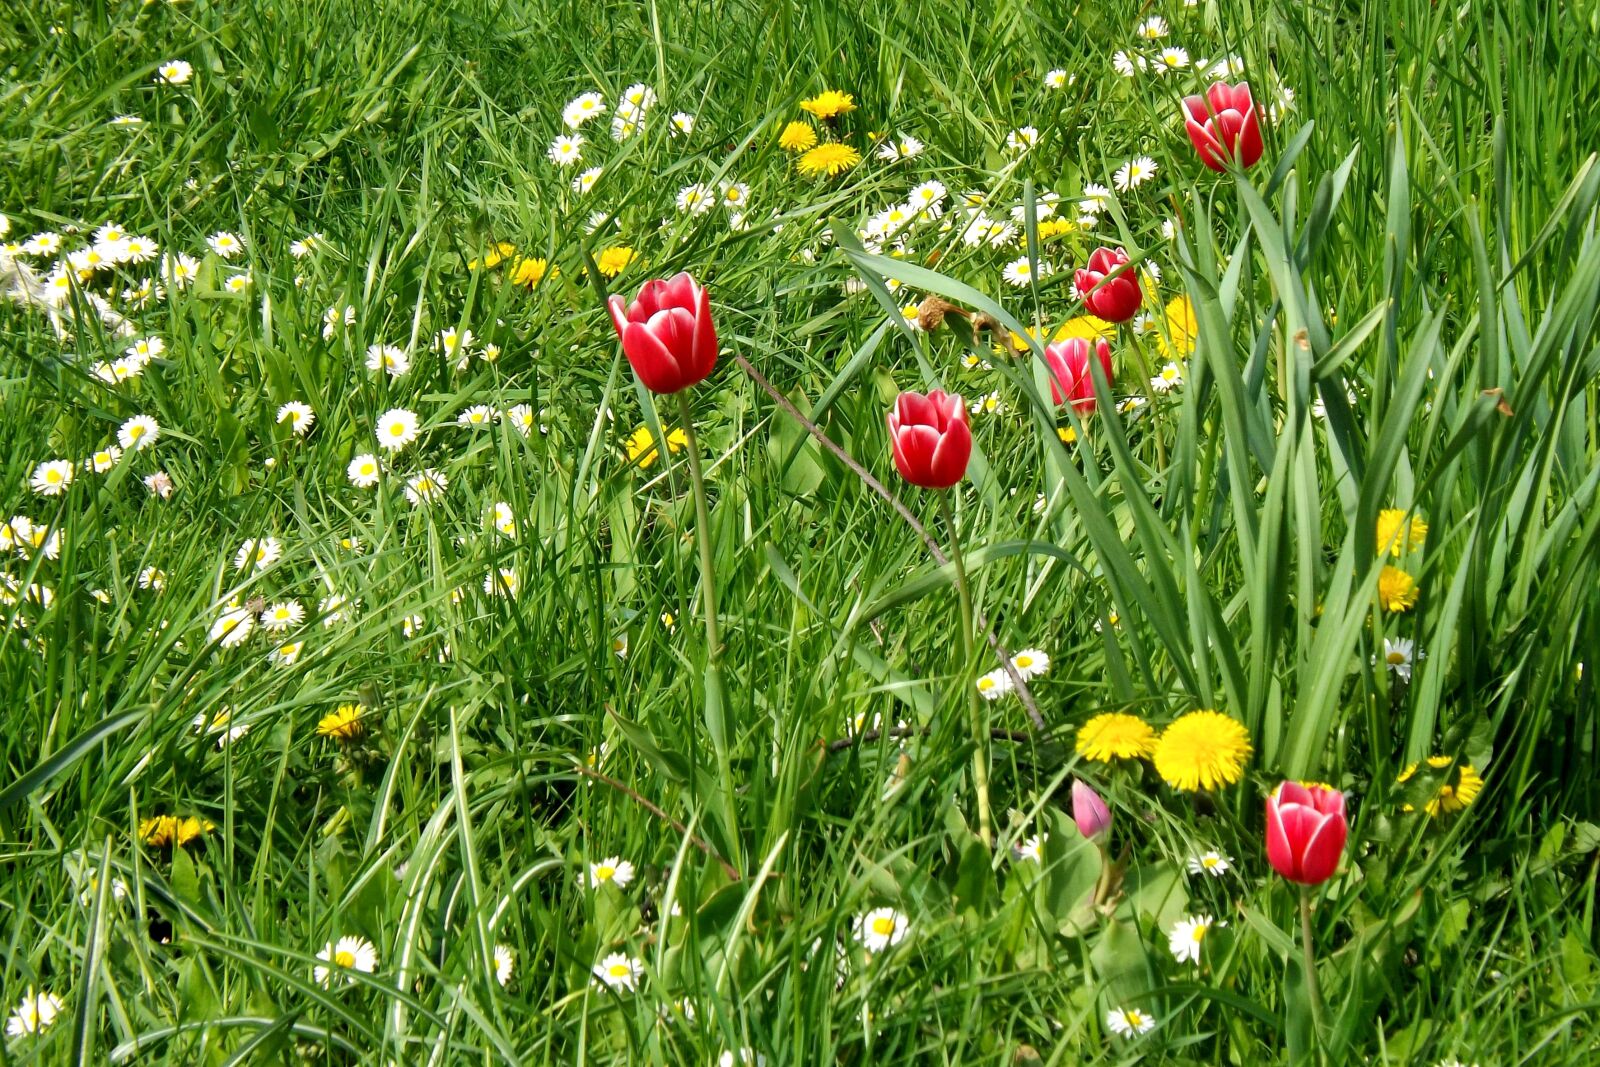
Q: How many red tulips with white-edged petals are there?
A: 6